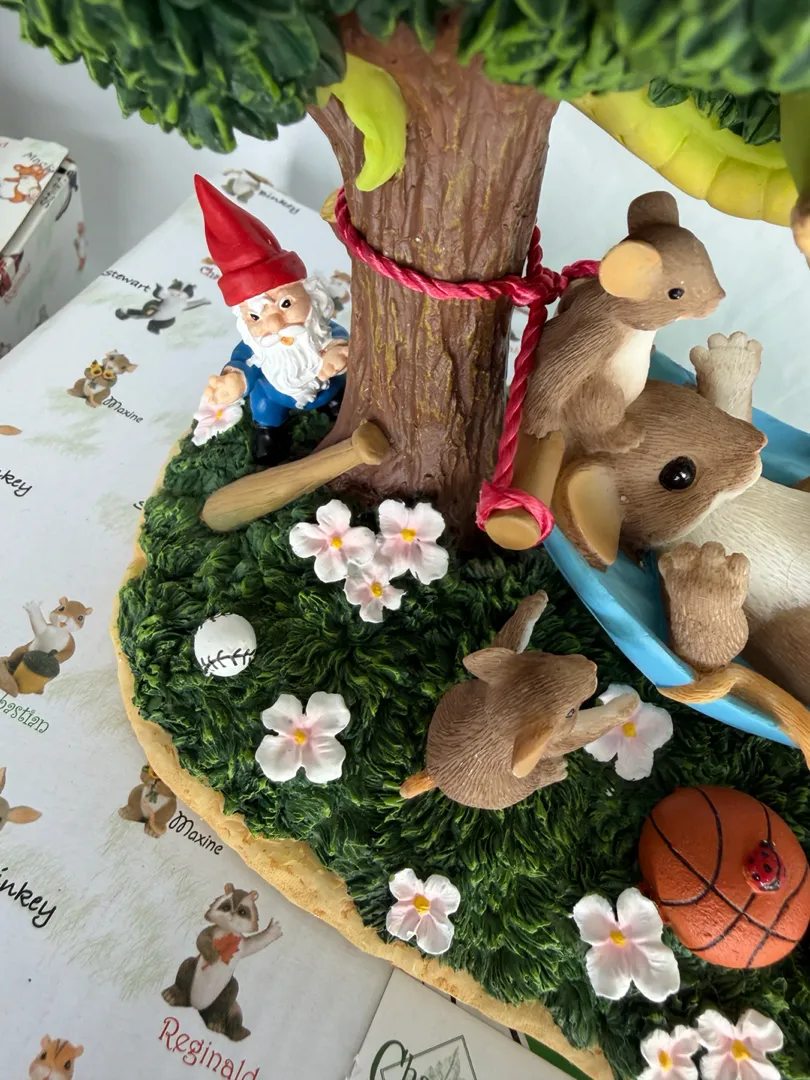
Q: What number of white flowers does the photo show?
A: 10